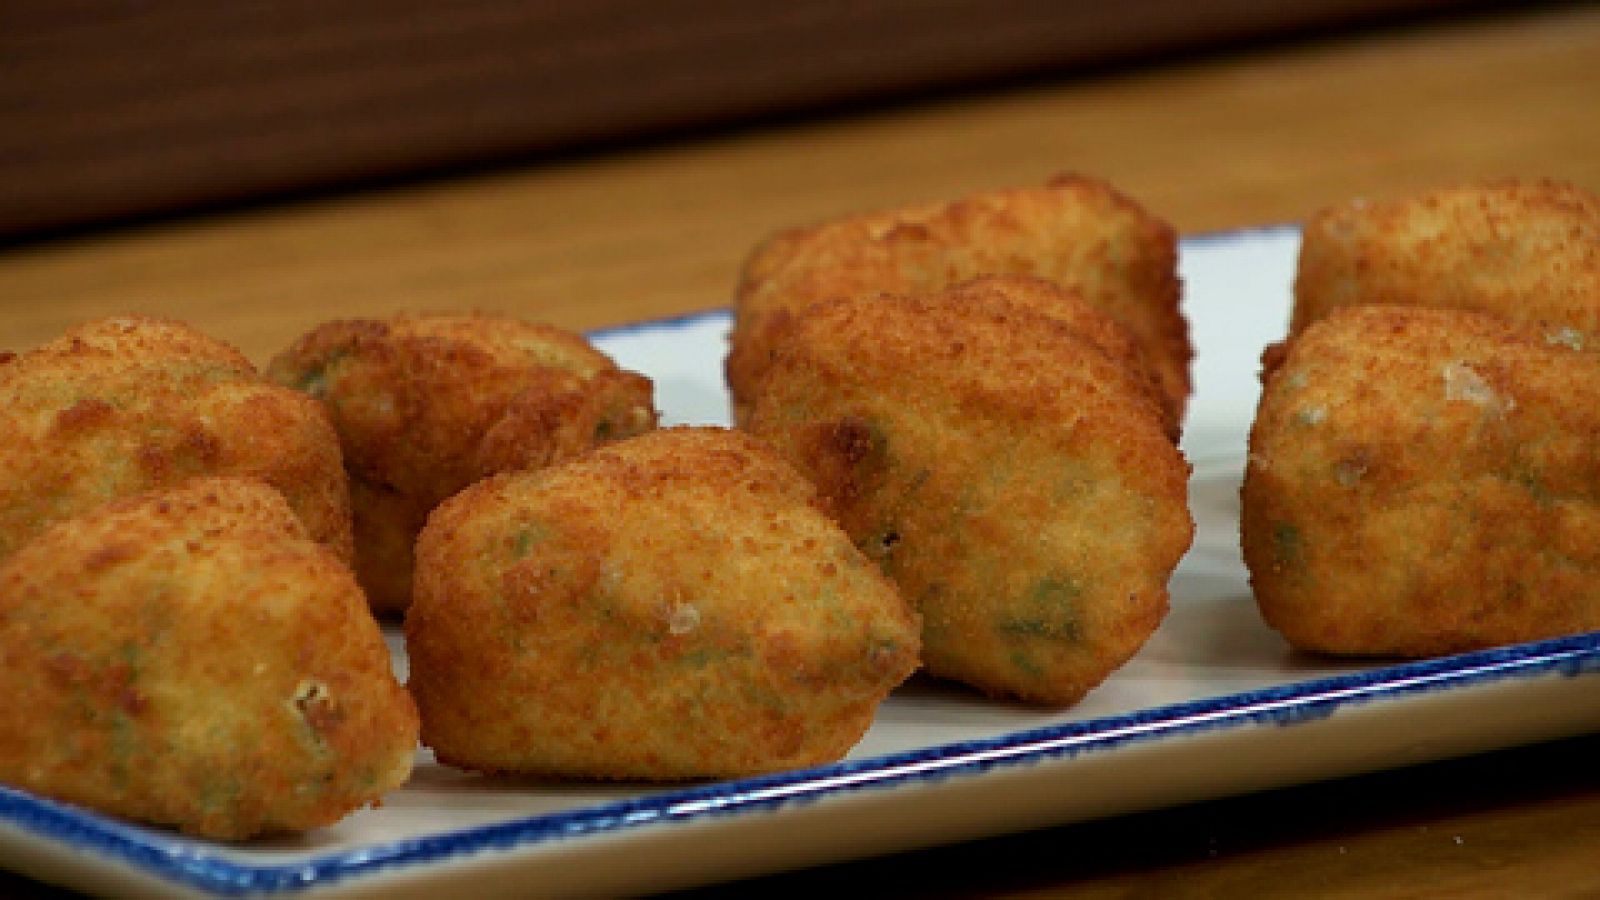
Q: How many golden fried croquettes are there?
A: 8